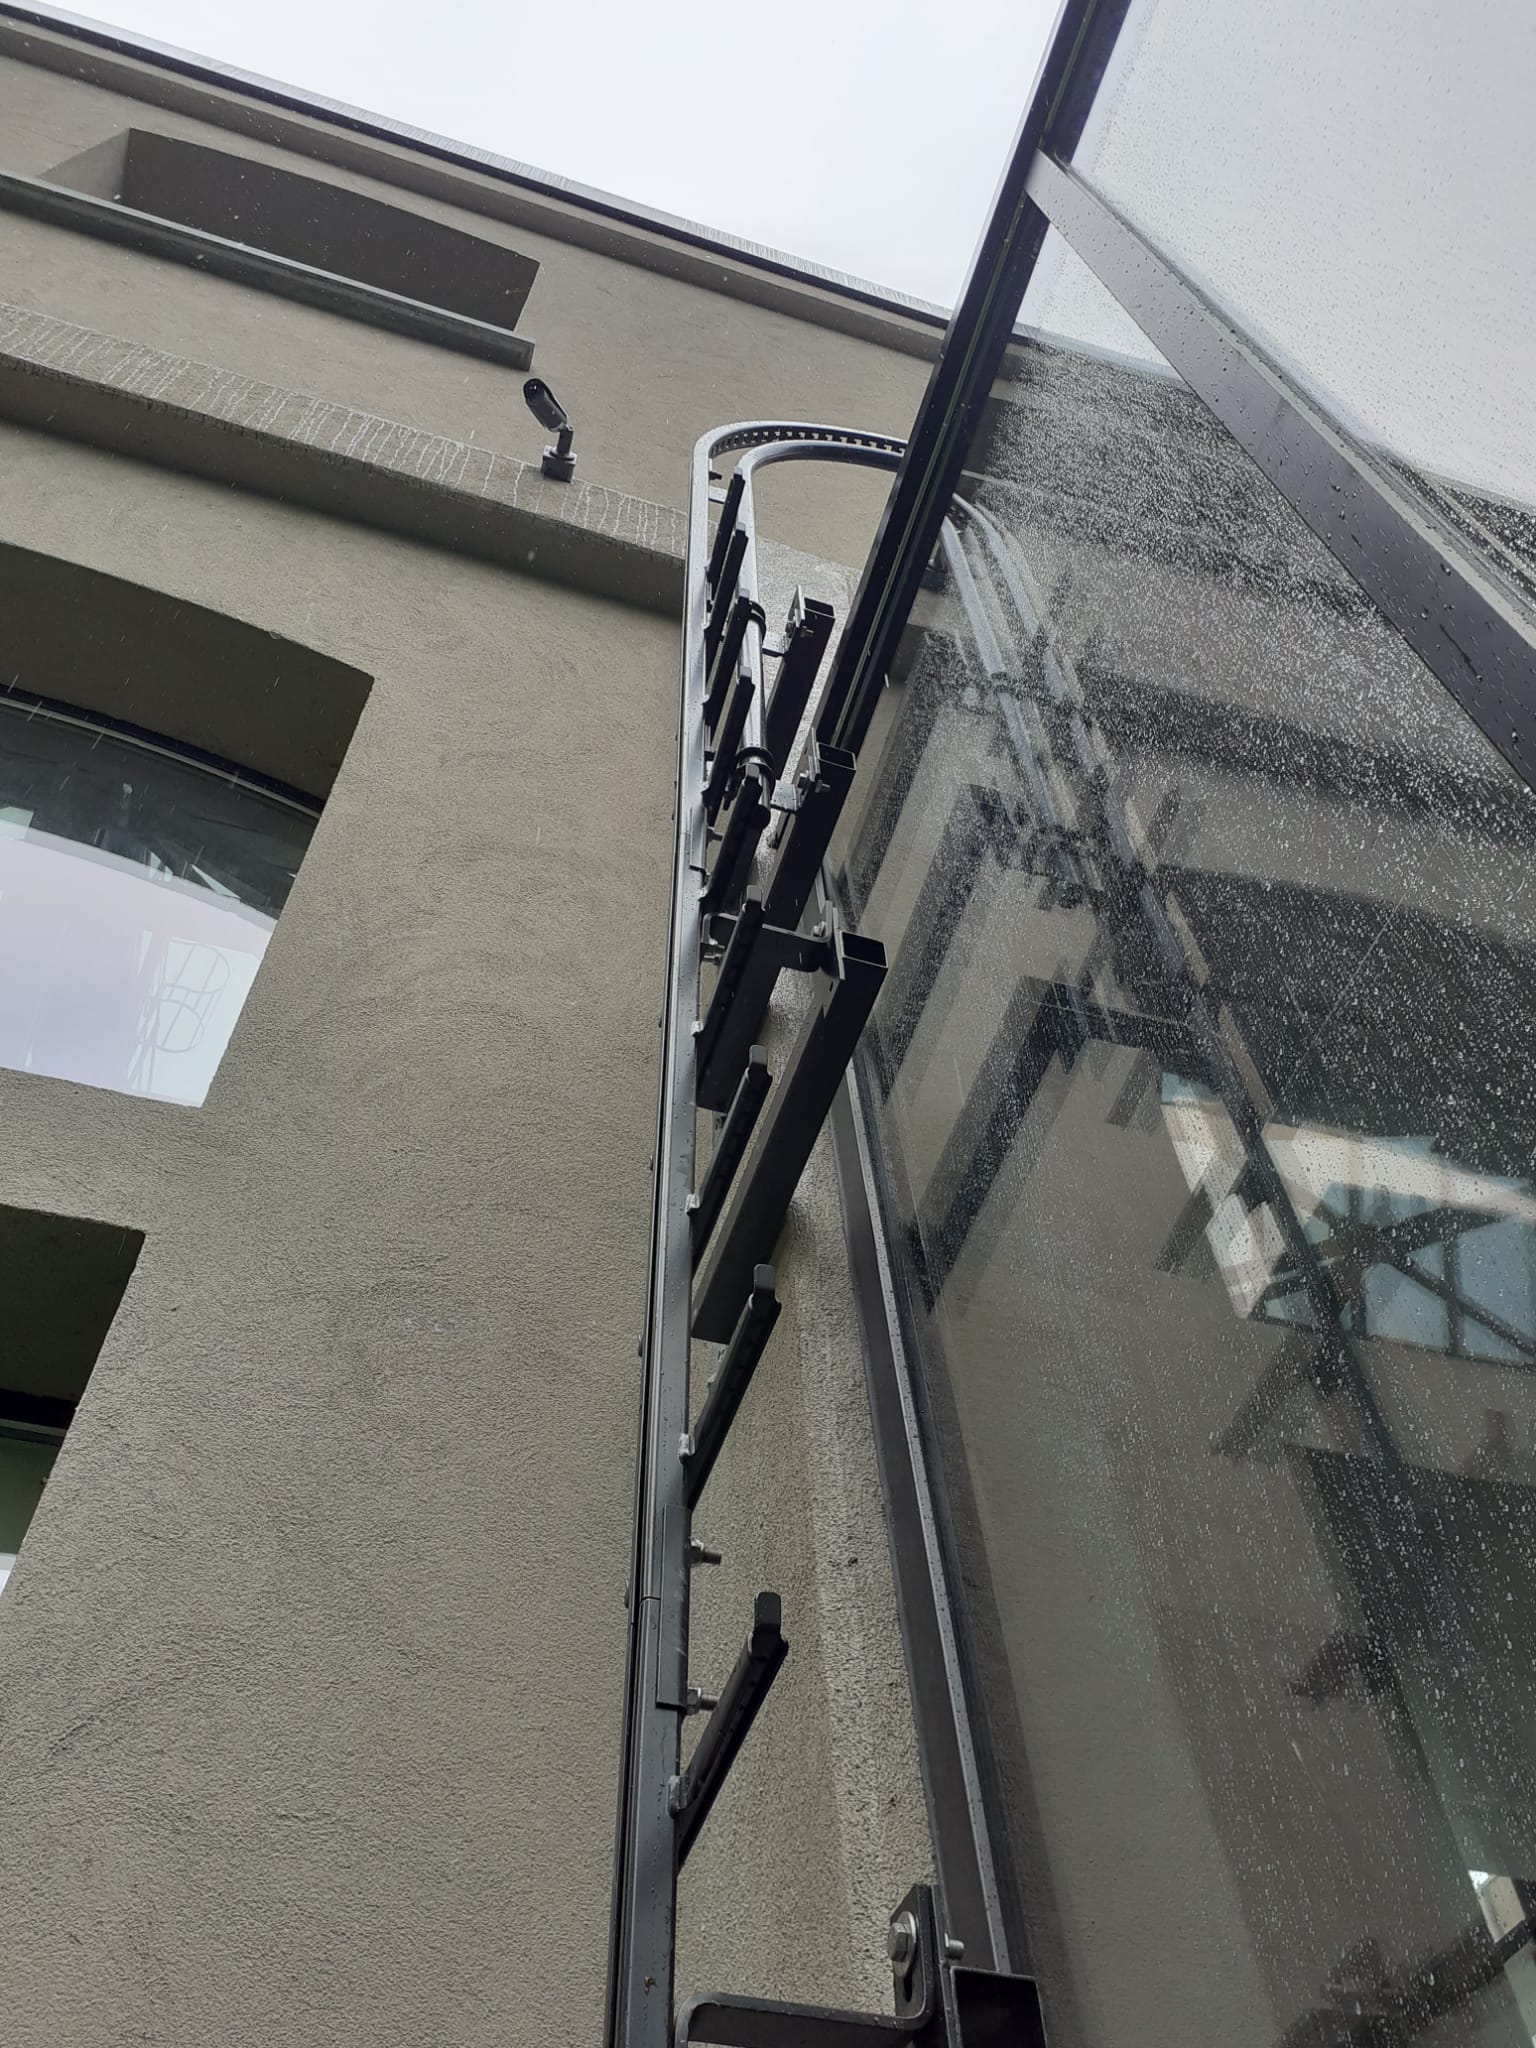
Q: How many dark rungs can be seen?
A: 9